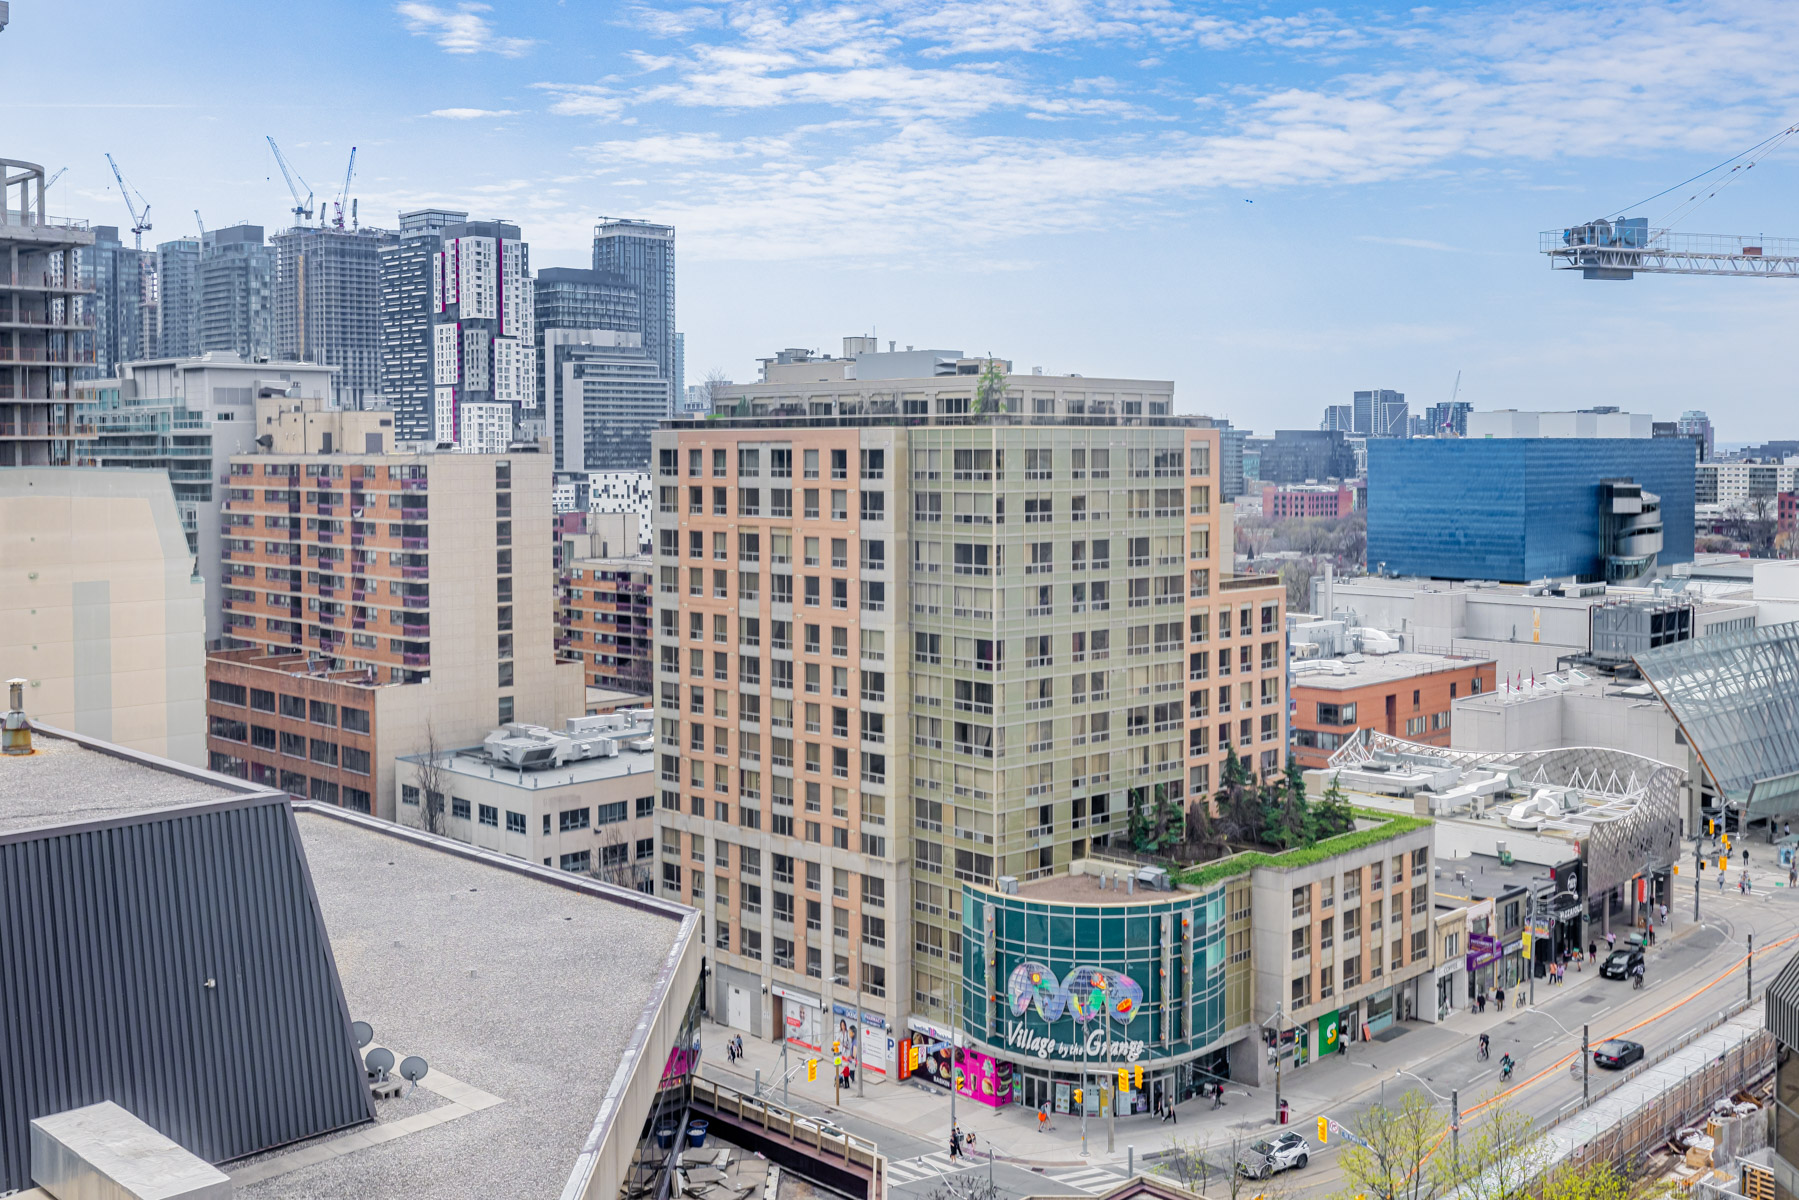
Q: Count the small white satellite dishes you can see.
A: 3